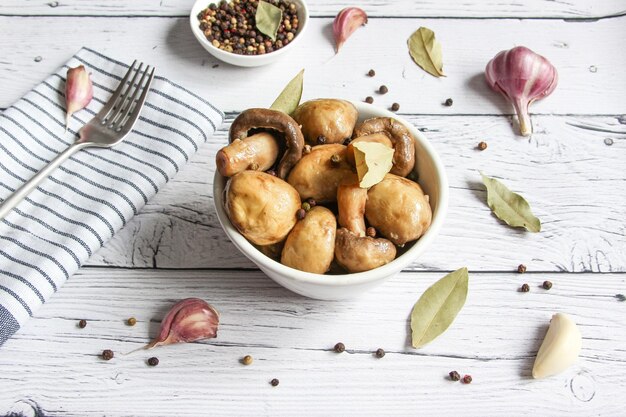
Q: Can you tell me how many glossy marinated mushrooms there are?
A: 8